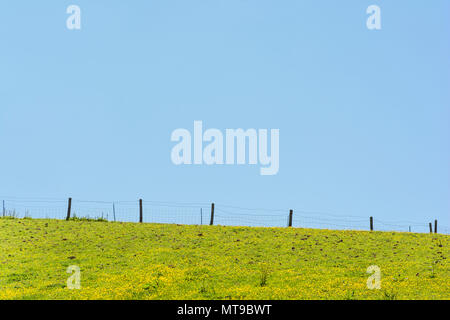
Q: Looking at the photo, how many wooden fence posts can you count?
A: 7